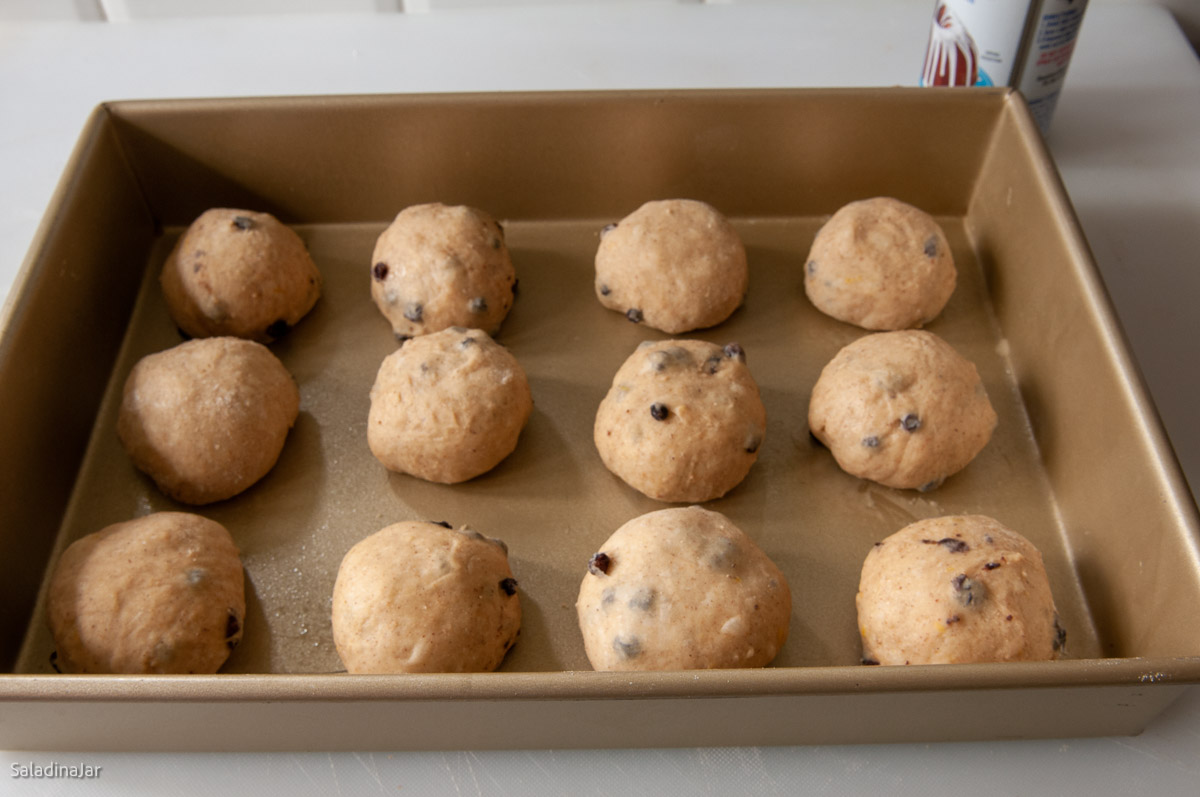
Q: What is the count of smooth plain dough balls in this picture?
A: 1